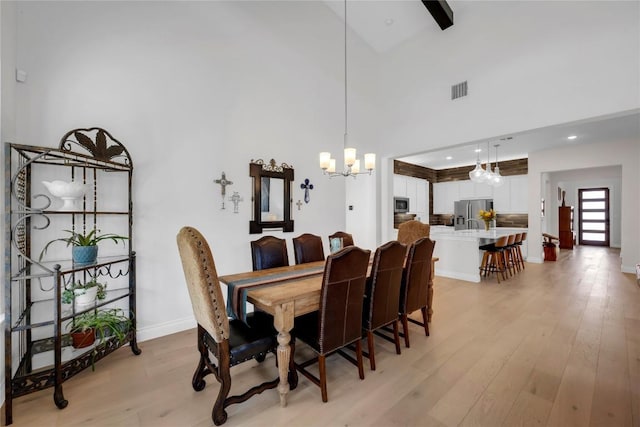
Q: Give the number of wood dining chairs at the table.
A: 8